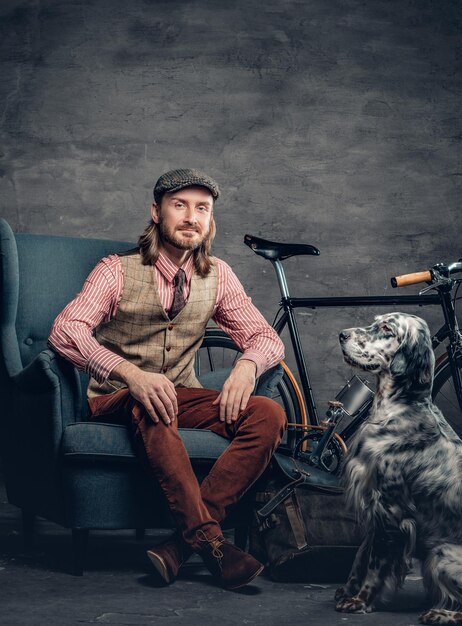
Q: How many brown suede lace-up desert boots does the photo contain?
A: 2